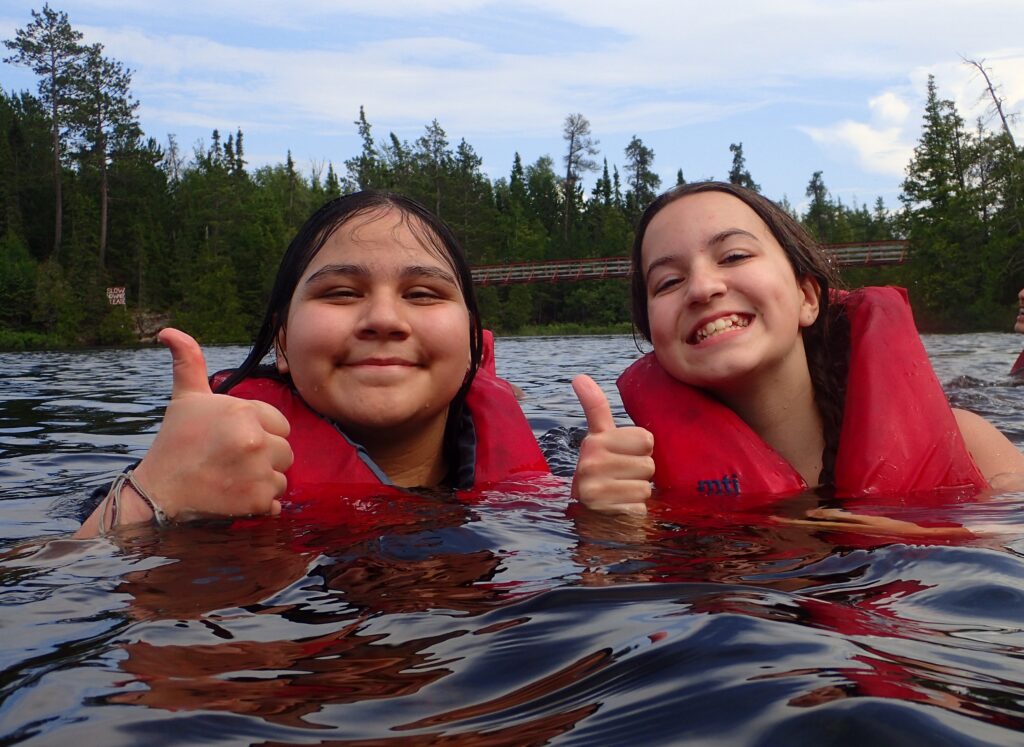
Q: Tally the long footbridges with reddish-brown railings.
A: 1